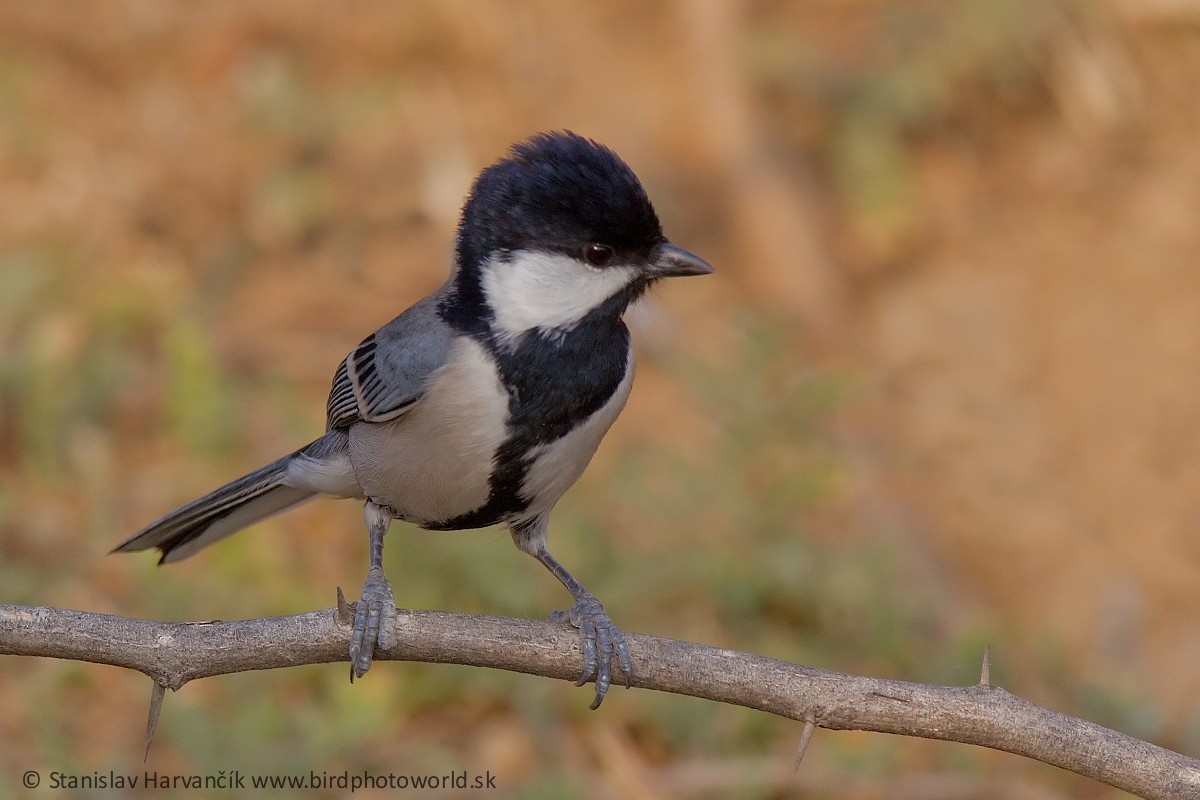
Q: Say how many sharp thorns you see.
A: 4